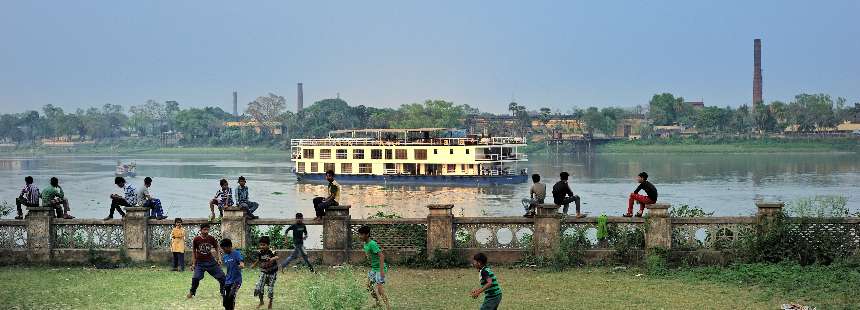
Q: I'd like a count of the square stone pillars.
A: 8